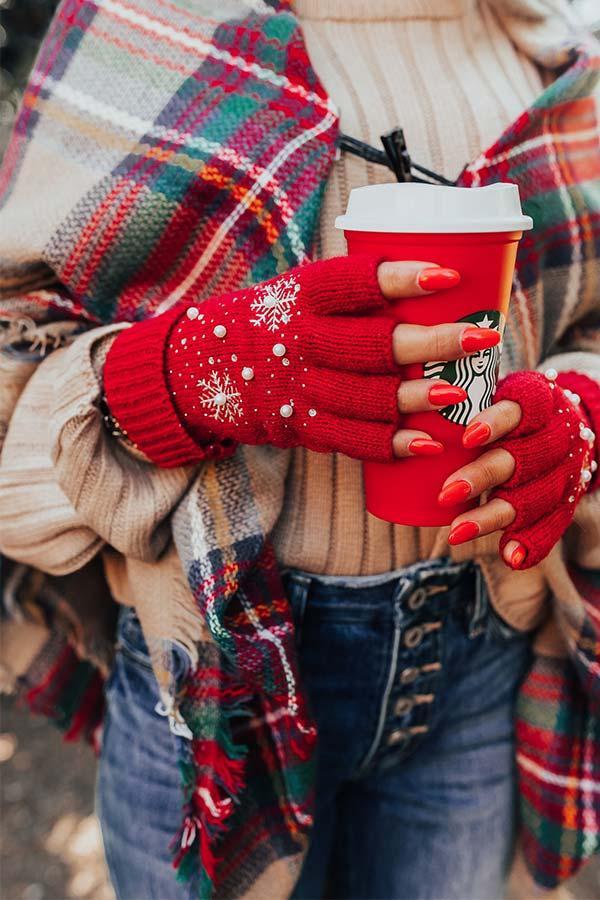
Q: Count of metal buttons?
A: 5